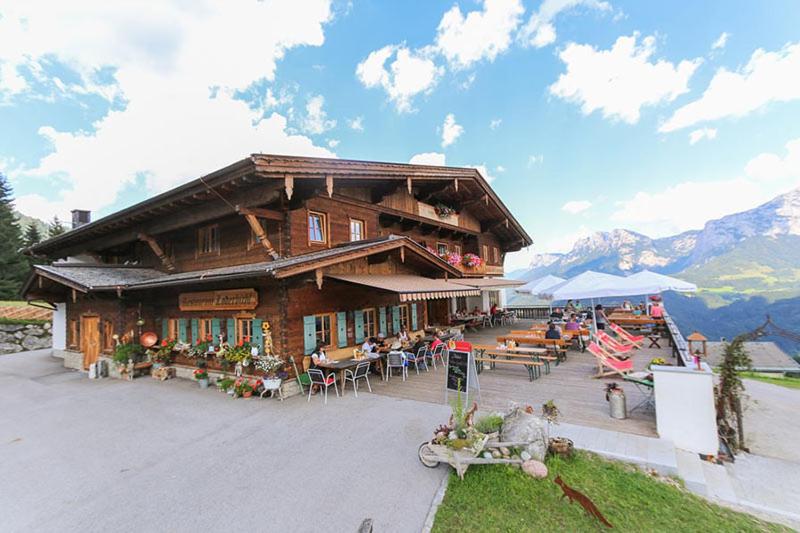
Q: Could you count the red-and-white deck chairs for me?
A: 3